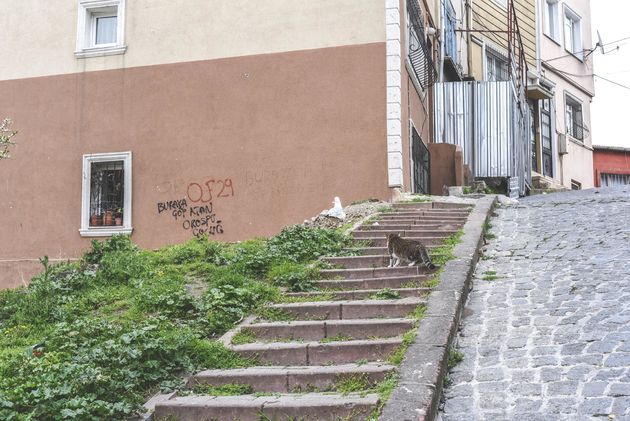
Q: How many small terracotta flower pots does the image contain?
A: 3